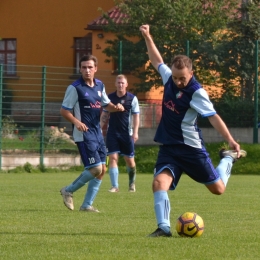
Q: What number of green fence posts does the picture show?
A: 5